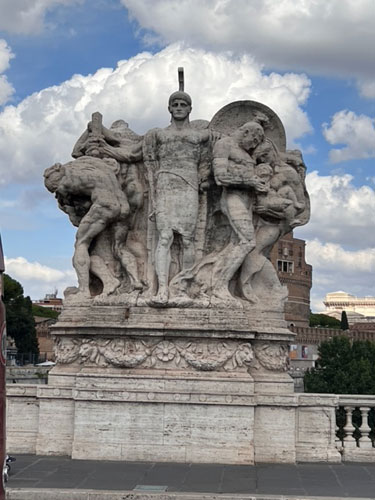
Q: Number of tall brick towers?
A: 1